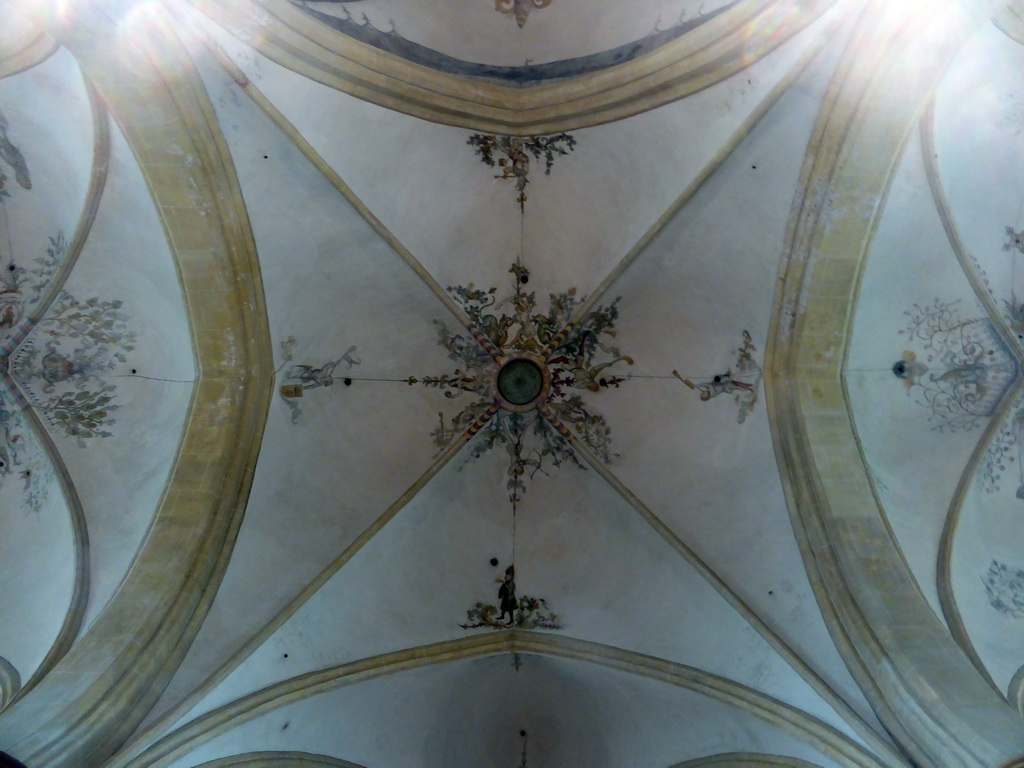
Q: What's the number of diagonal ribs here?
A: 4